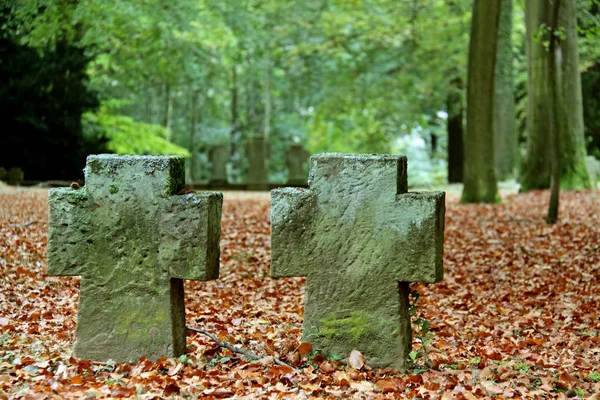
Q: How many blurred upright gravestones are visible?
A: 3